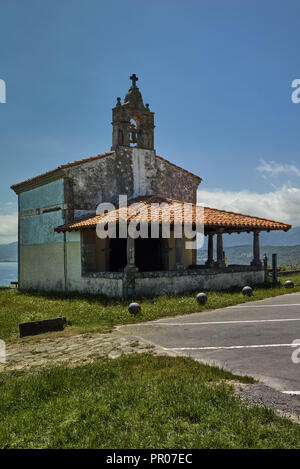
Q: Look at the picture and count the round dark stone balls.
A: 4